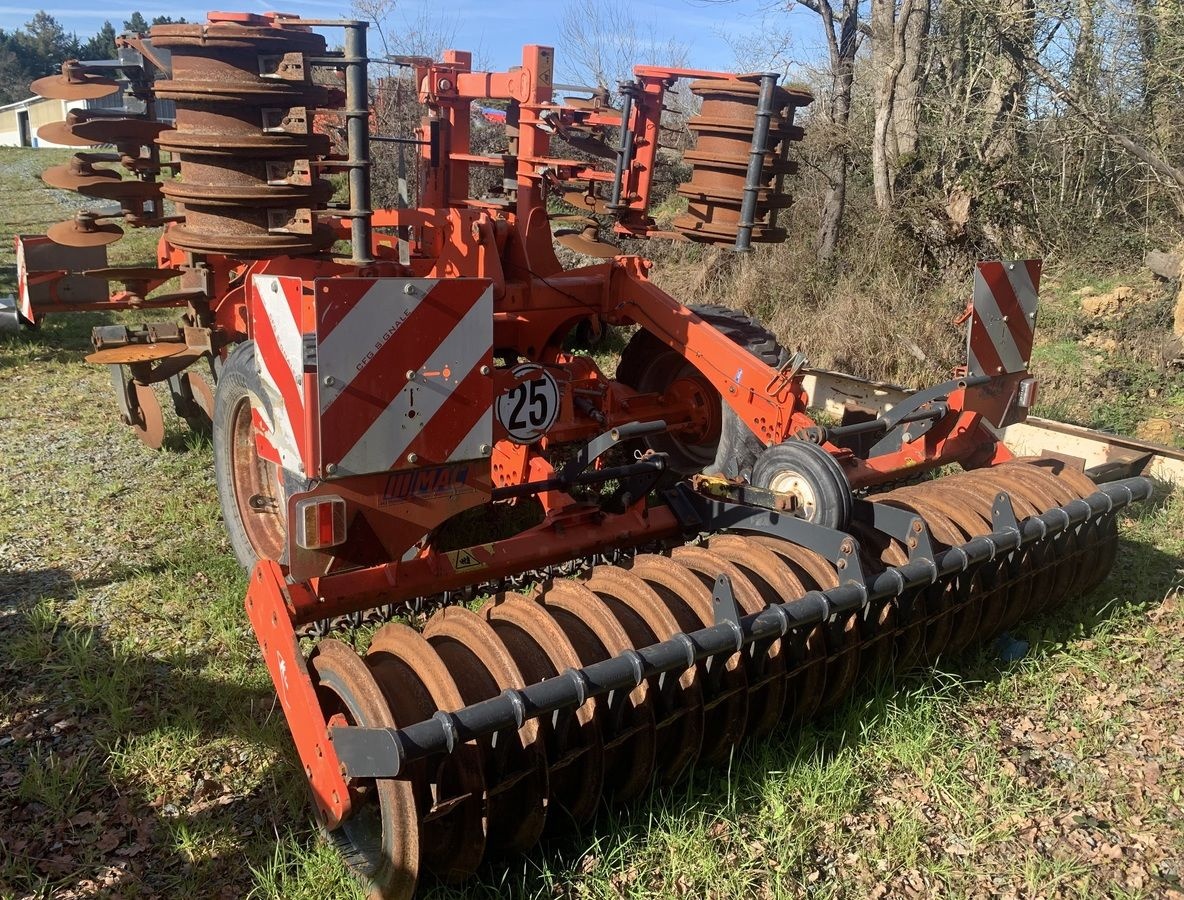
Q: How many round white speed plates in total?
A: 1